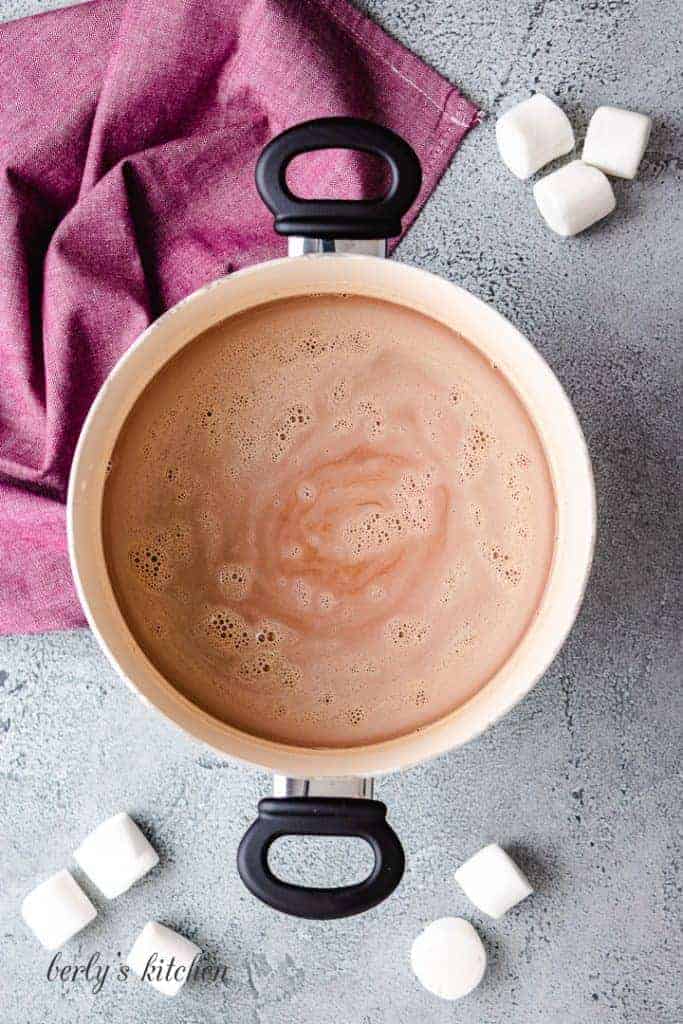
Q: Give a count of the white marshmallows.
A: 8